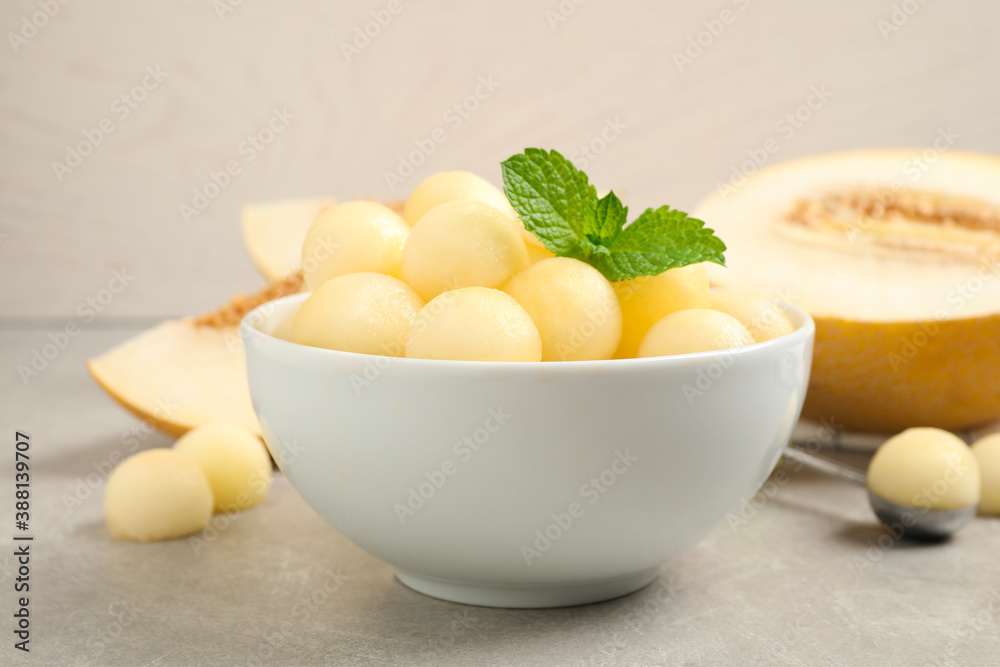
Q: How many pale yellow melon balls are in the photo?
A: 14